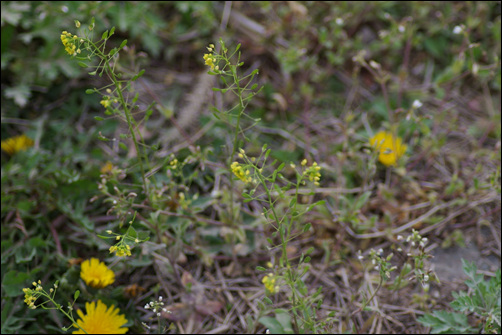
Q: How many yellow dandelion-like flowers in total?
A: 4